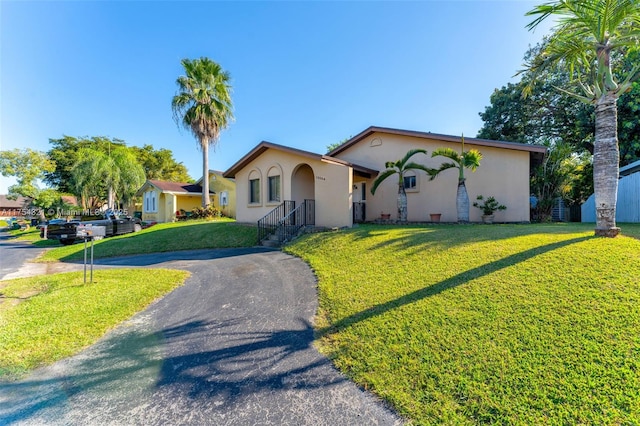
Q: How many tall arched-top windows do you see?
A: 2